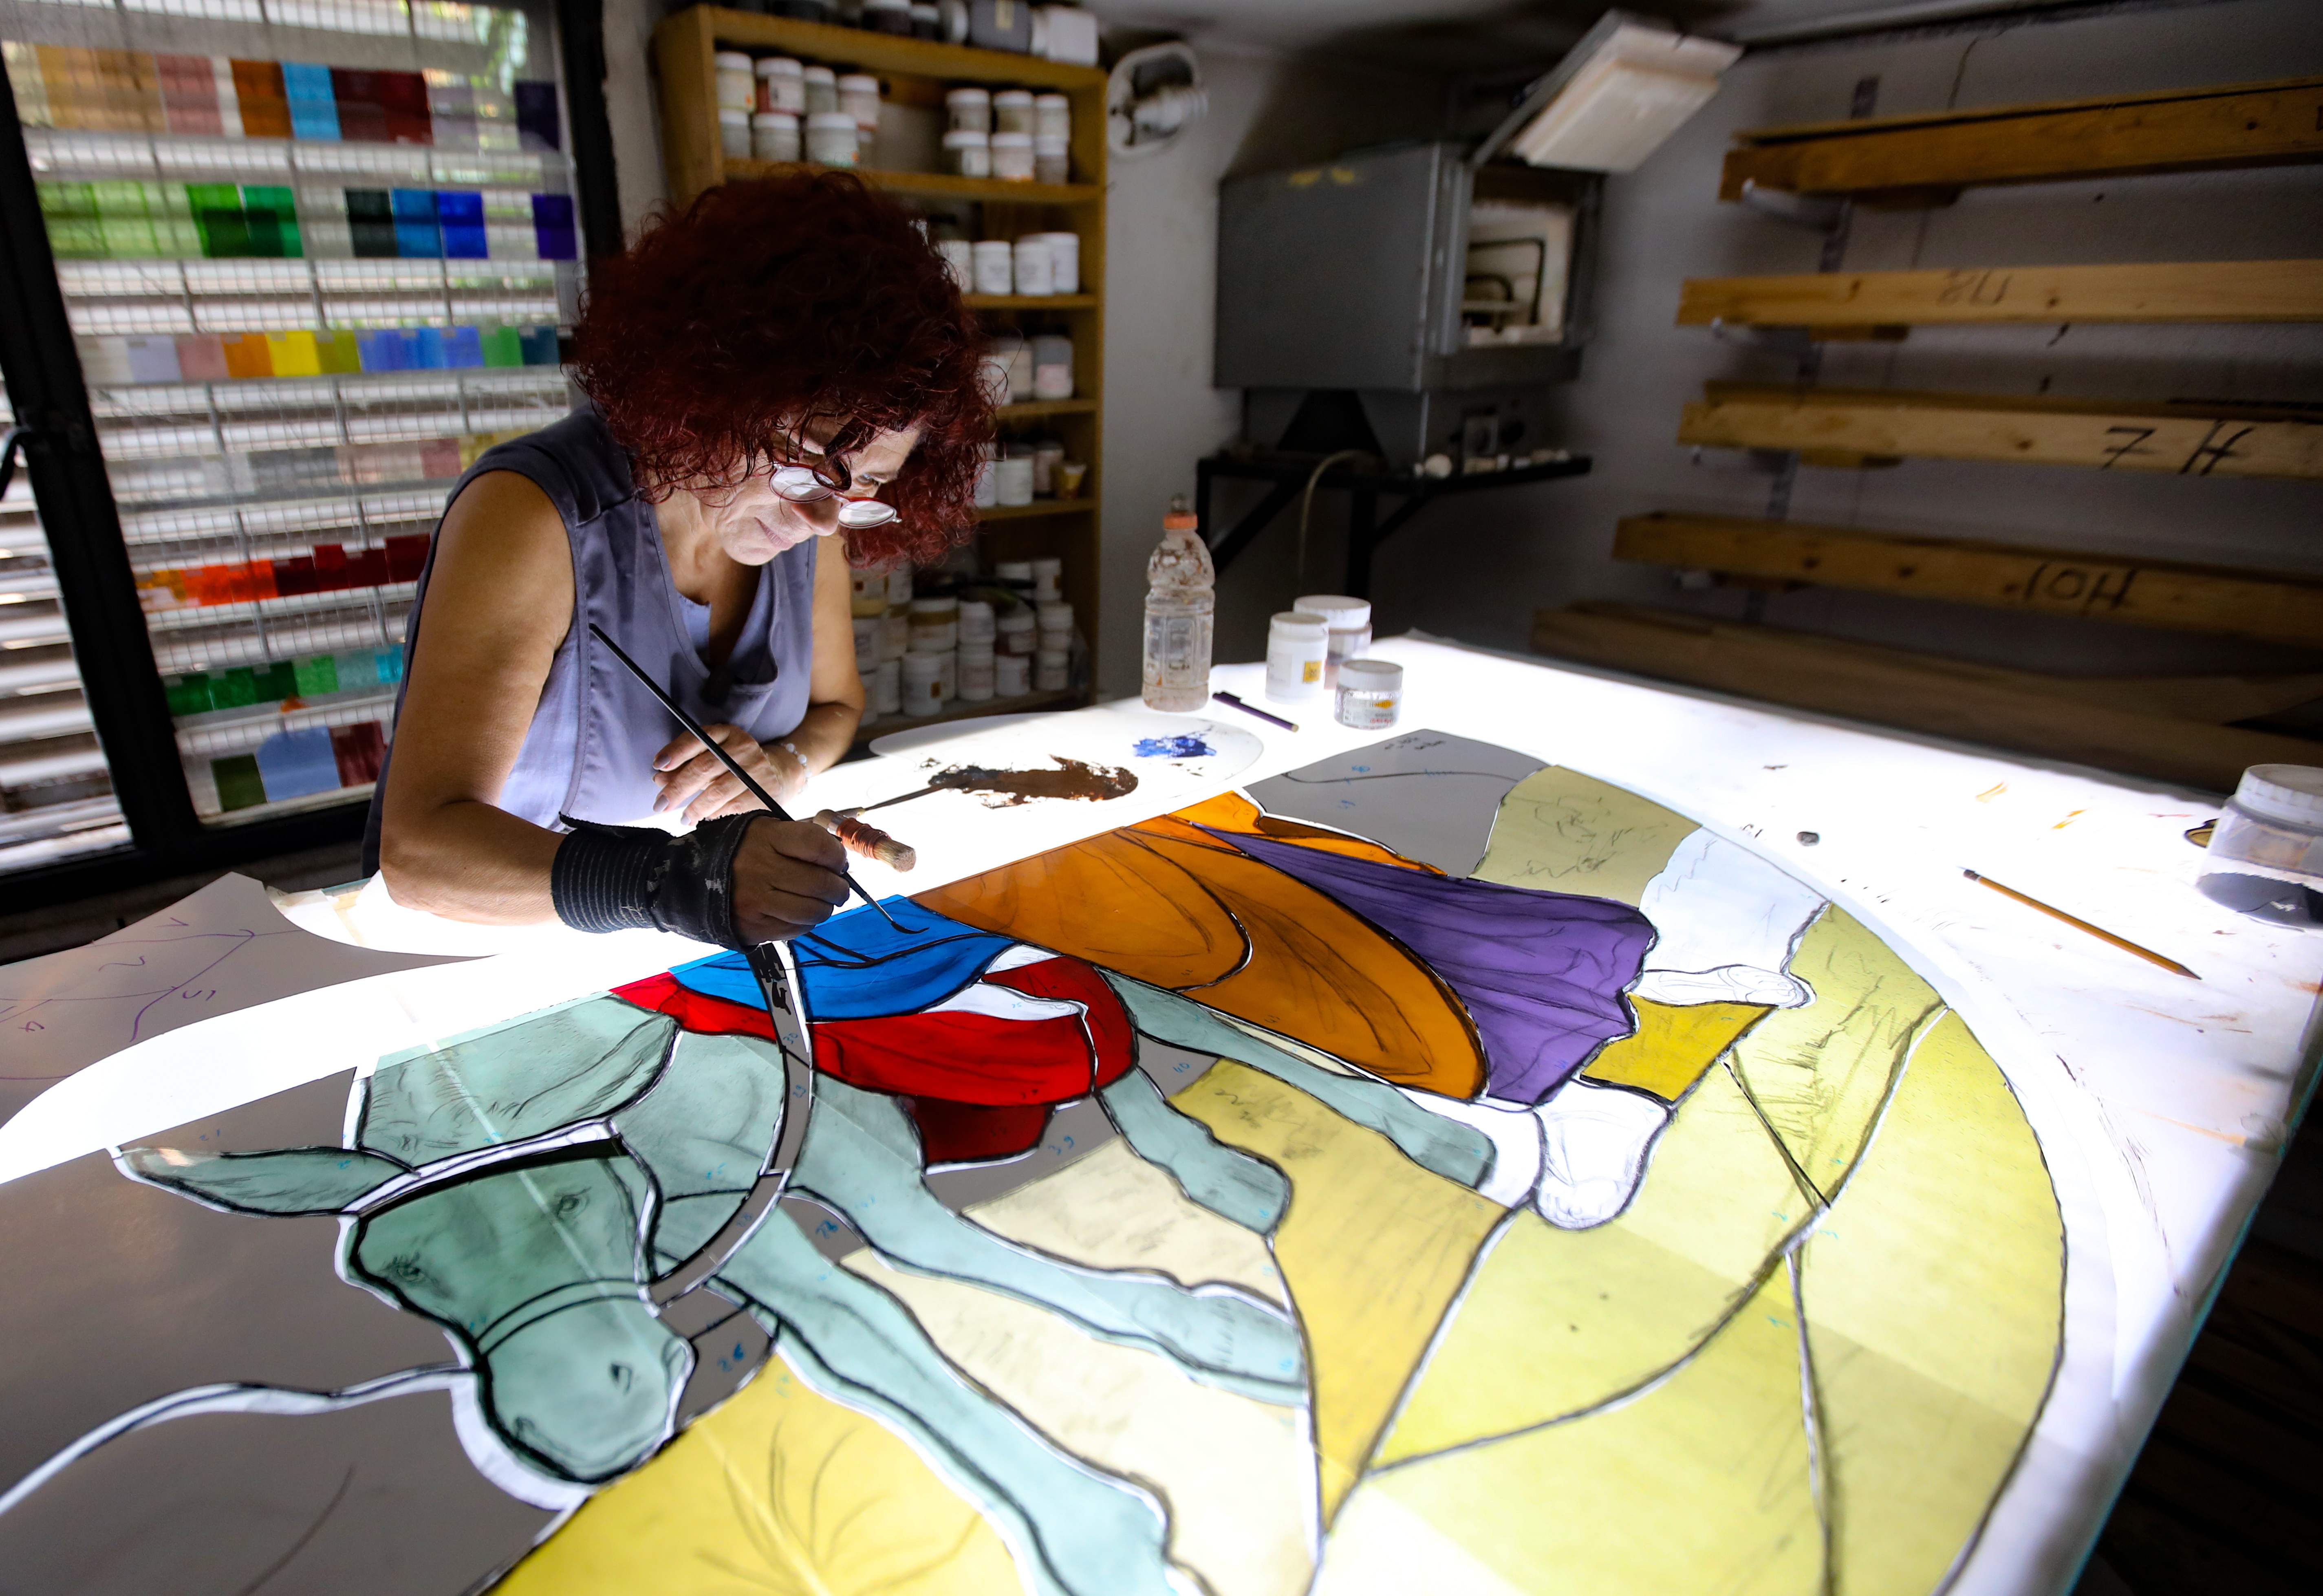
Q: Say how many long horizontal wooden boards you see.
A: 5